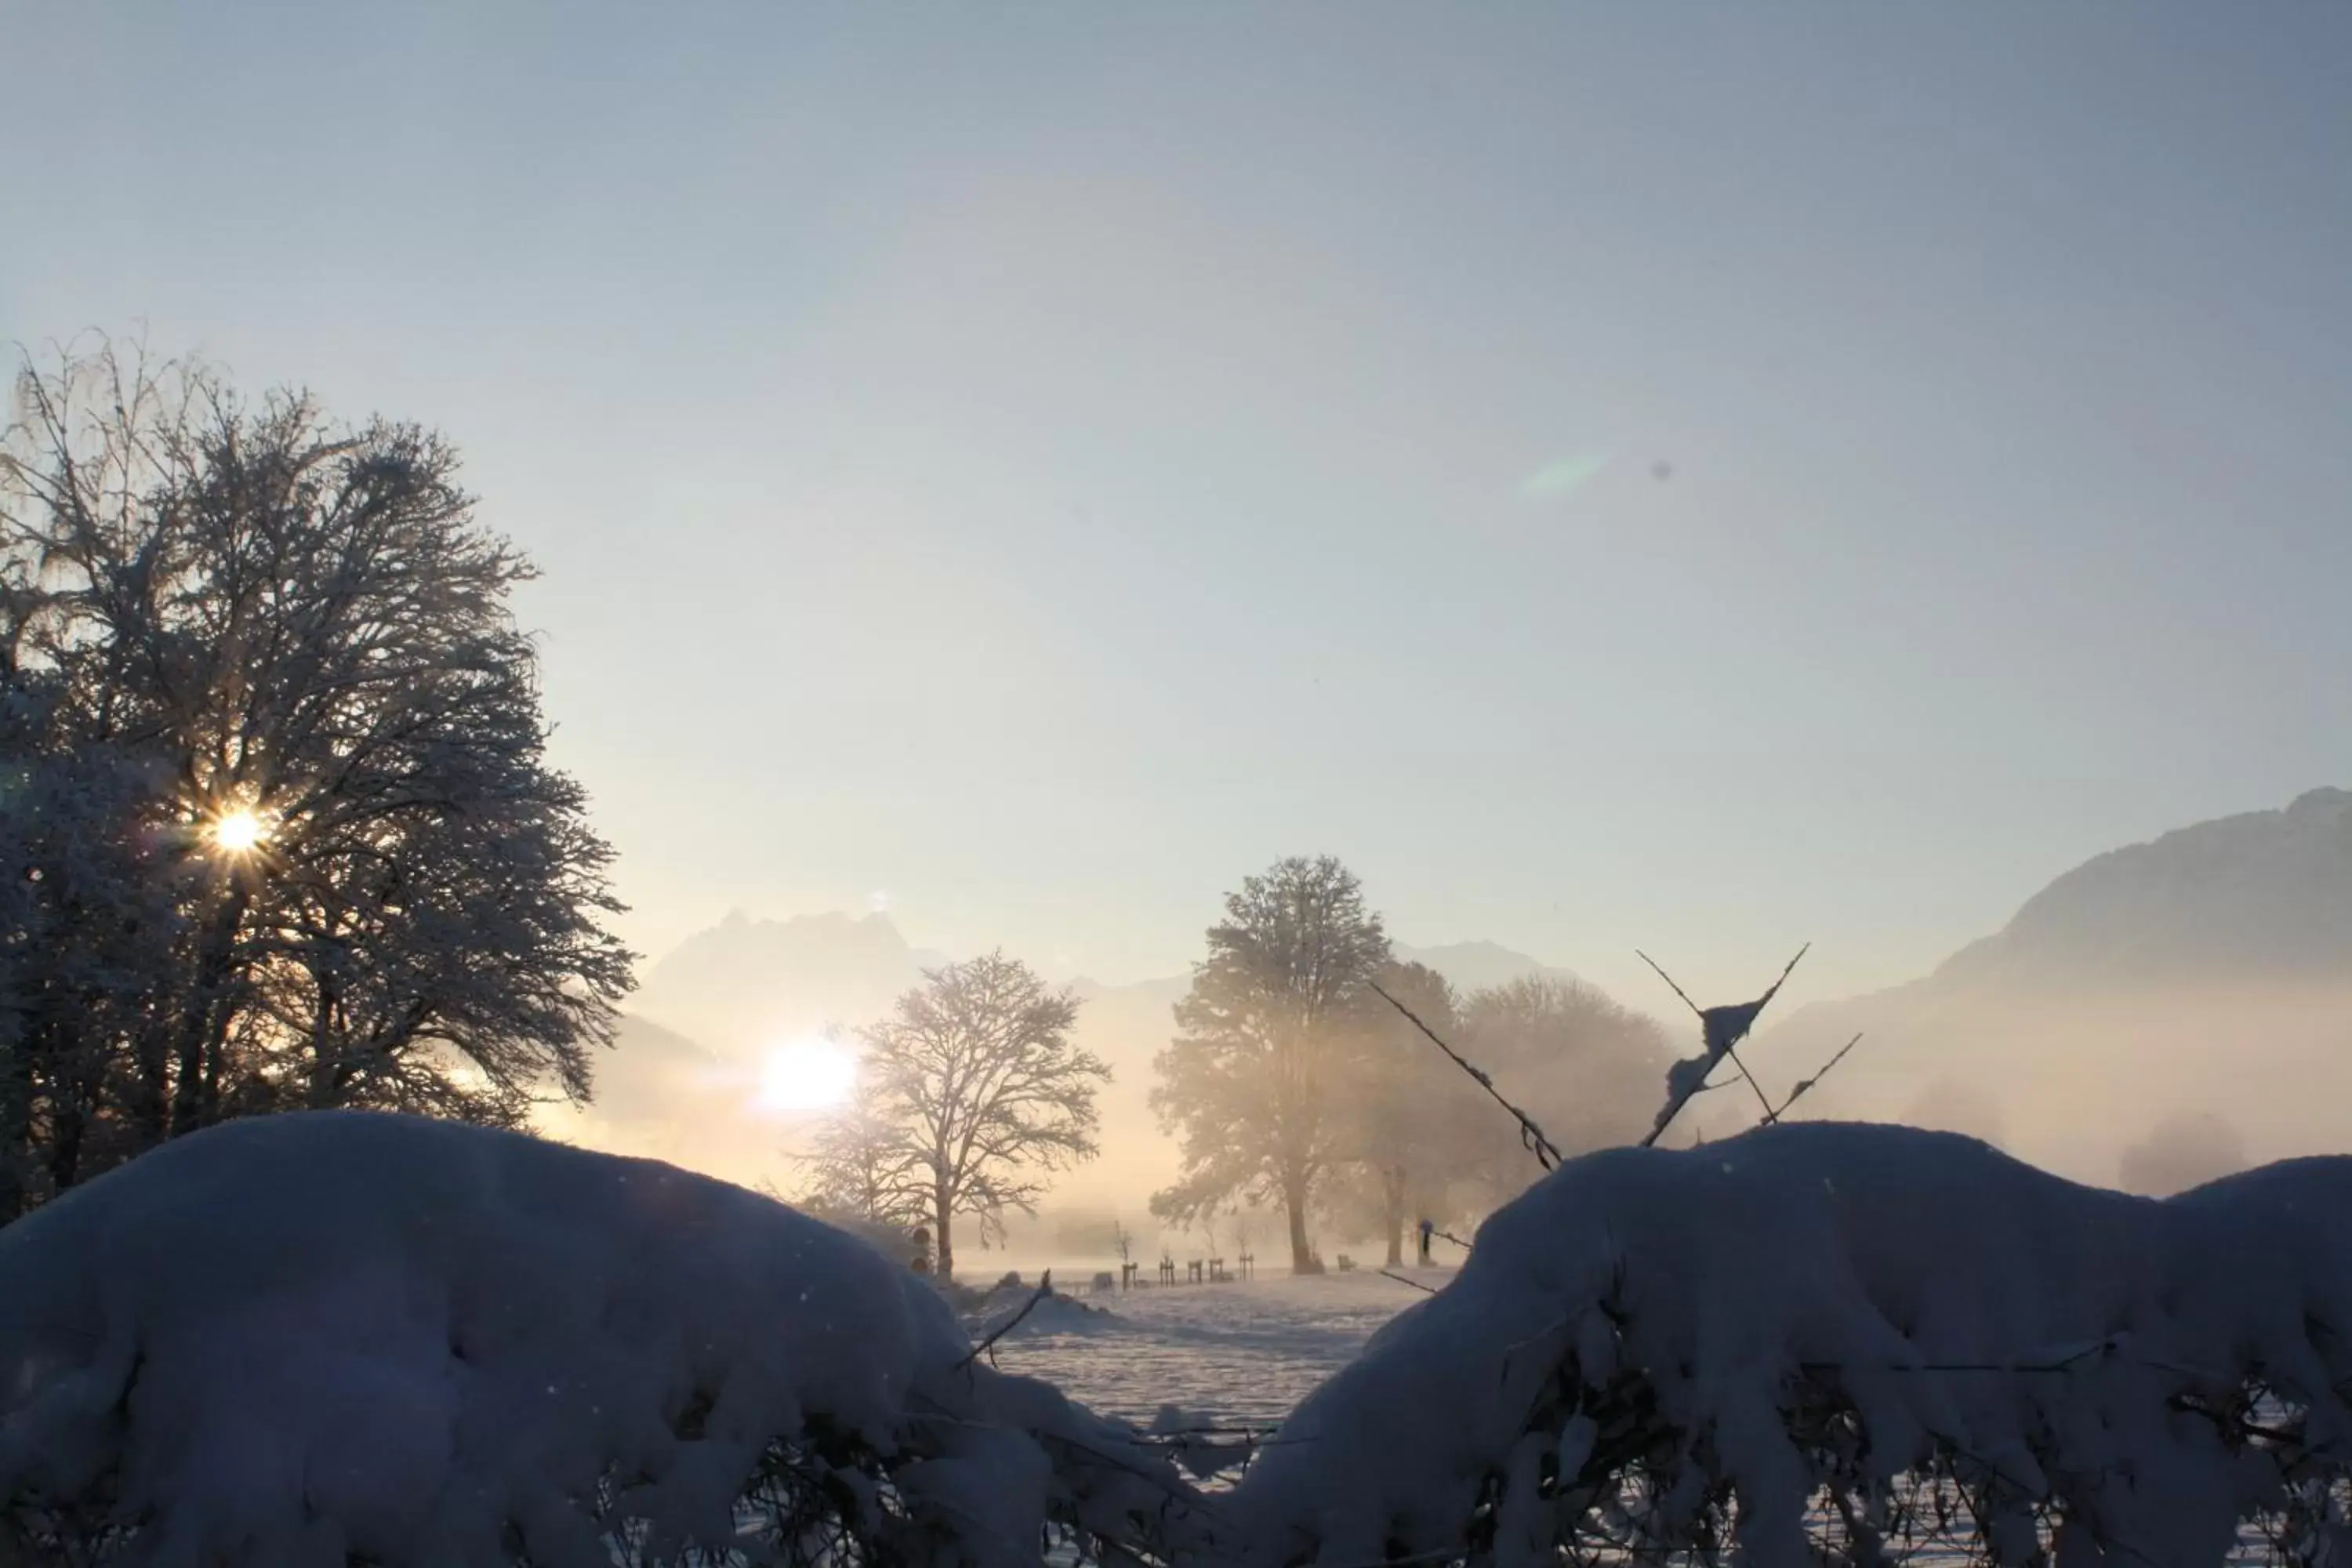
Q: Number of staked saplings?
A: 5